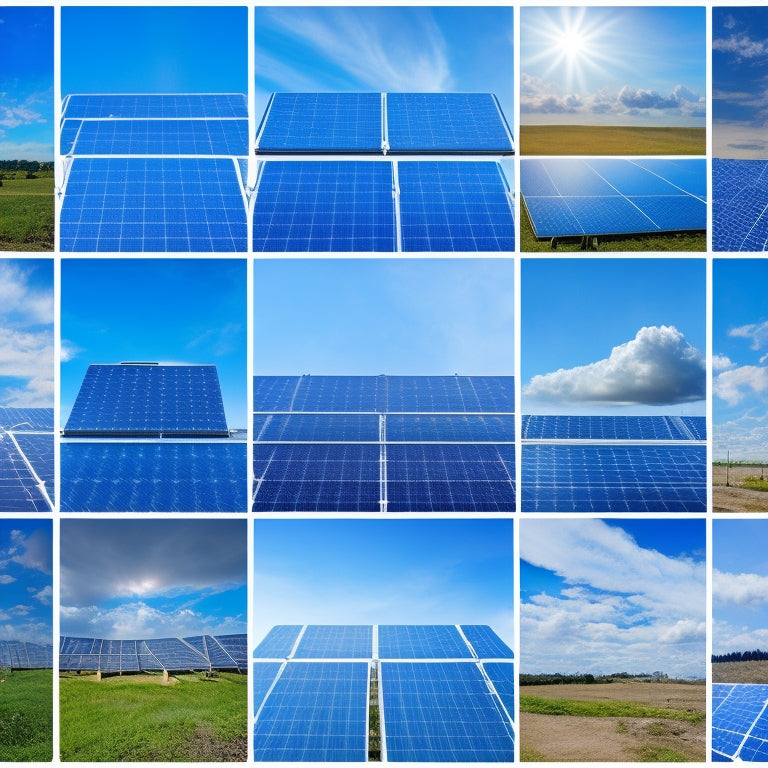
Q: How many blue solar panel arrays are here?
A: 12